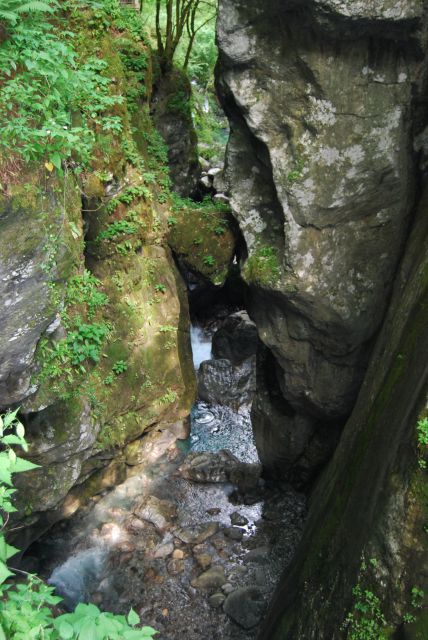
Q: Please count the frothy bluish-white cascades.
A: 2